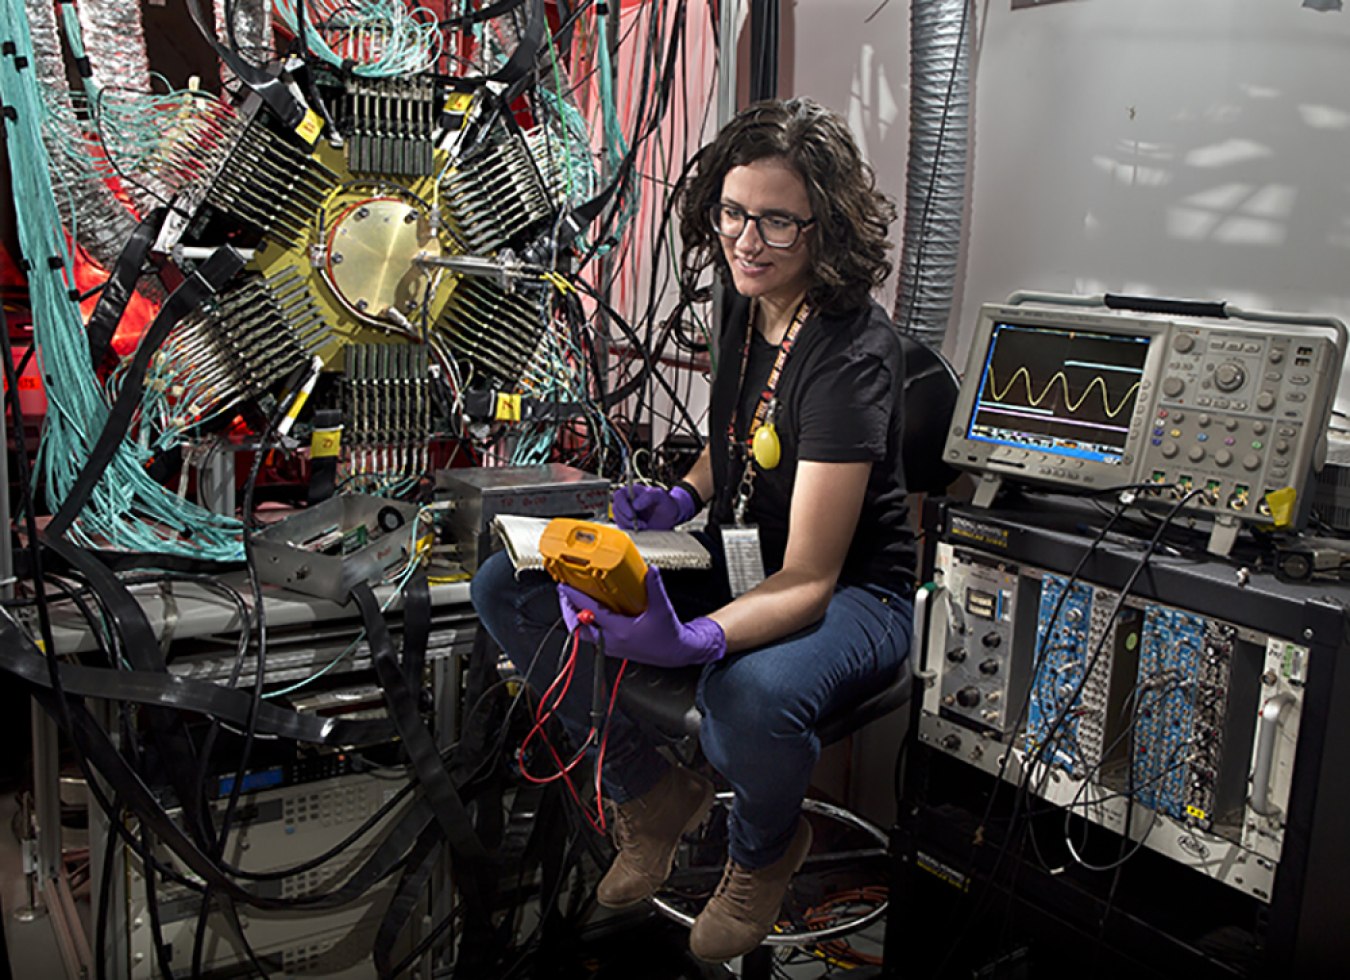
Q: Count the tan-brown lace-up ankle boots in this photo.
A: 2